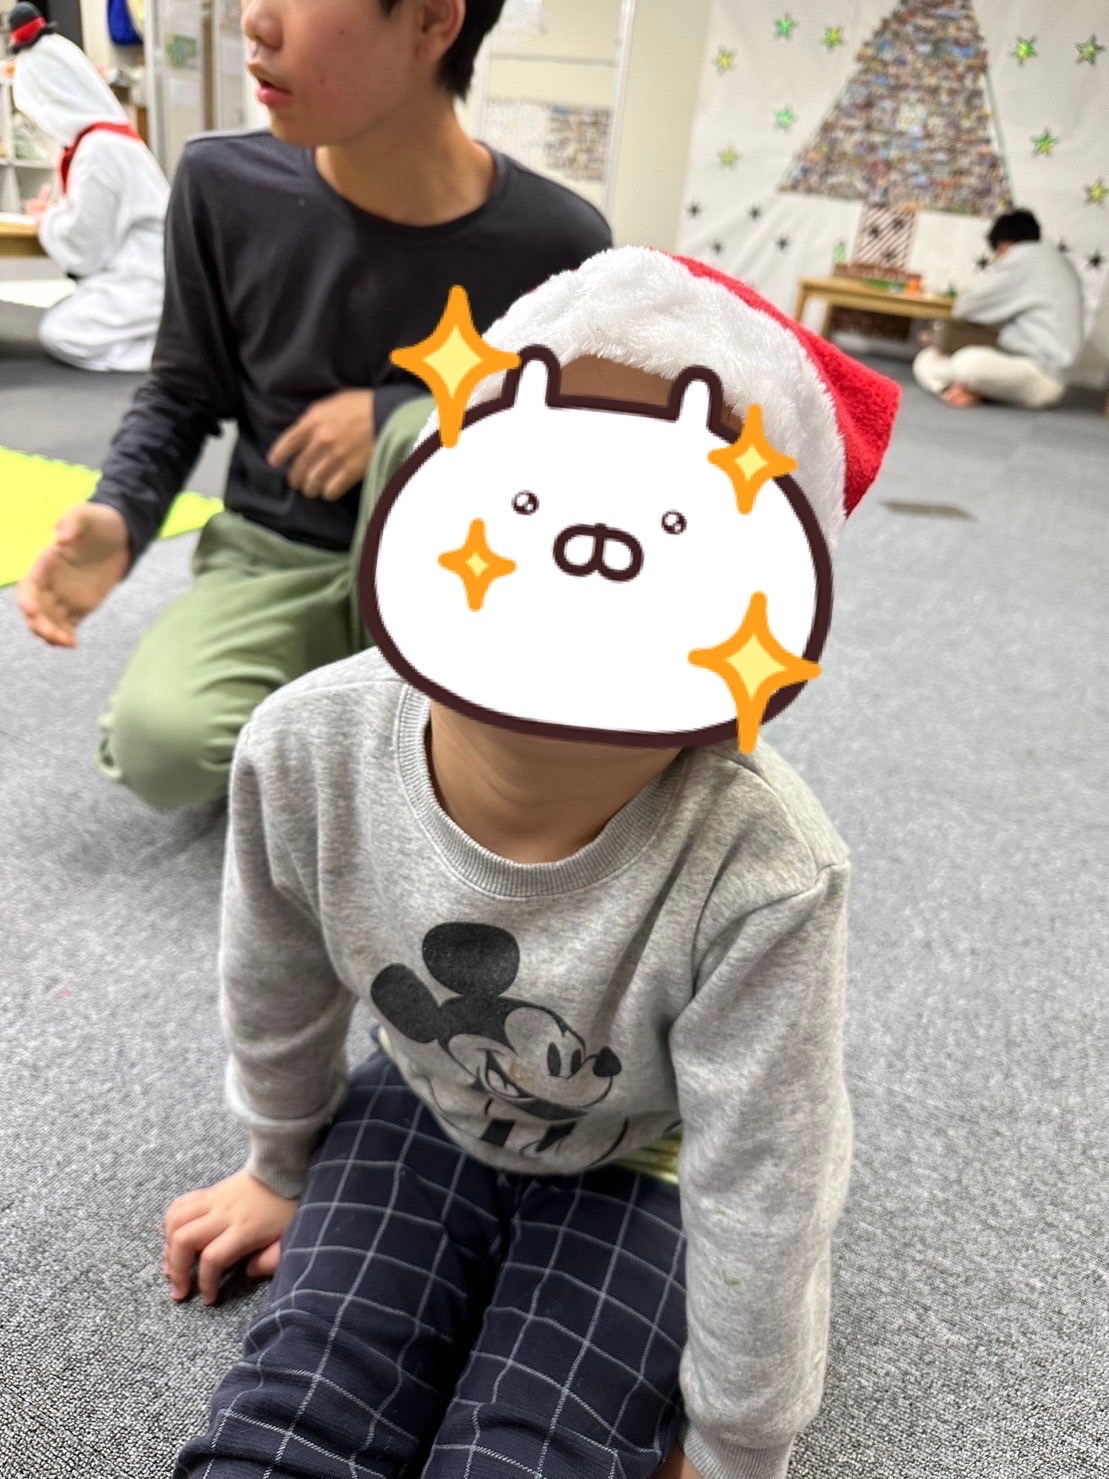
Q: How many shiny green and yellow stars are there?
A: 9